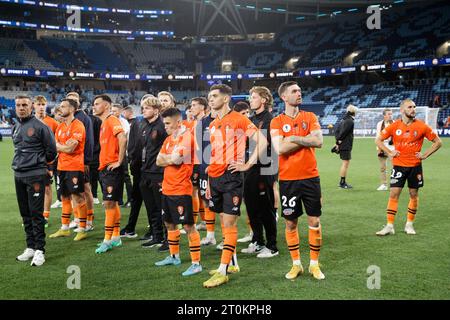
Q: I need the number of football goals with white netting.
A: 1